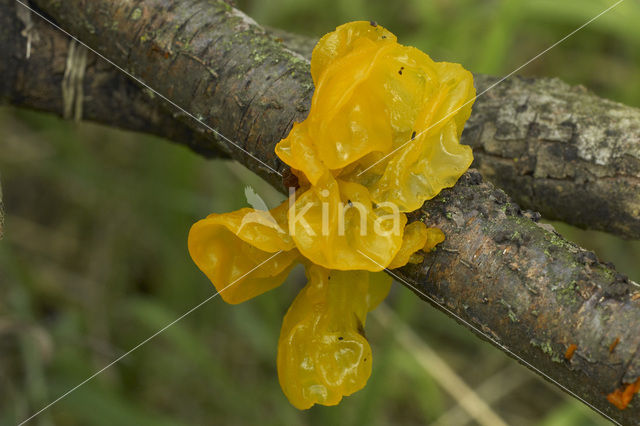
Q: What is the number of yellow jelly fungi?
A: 1